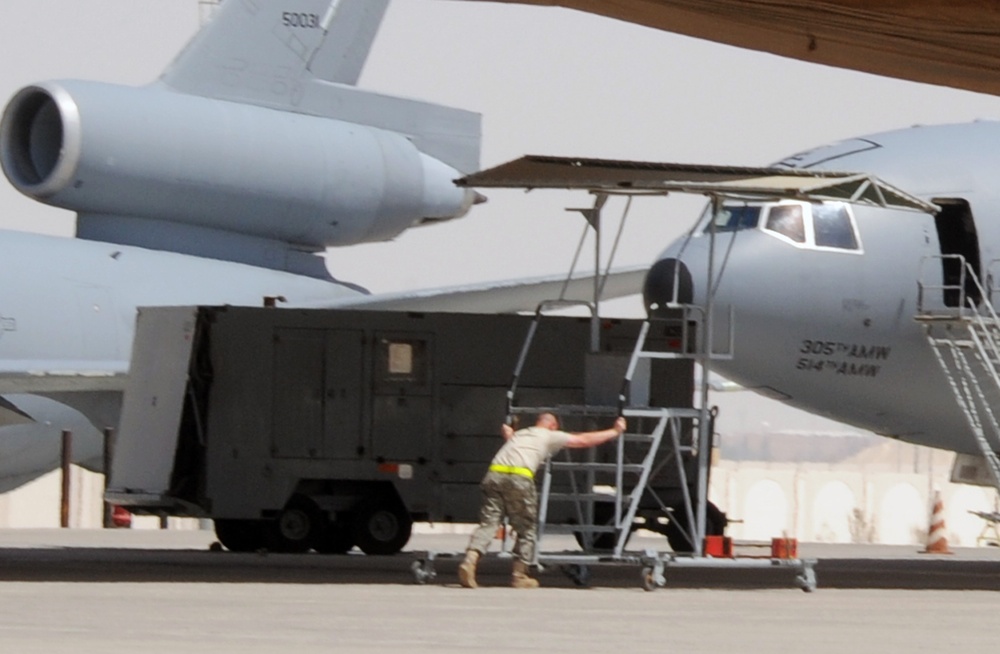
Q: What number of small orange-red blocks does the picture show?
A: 2